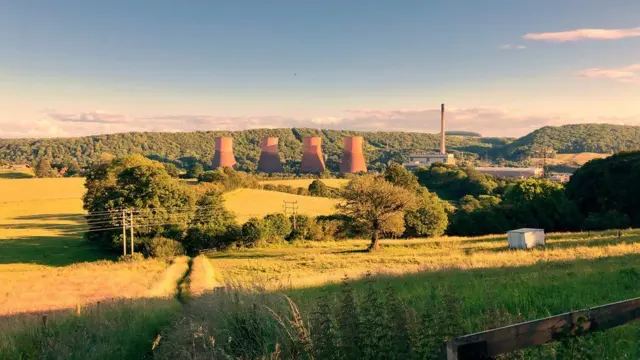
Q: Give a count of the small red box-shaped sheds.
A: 0